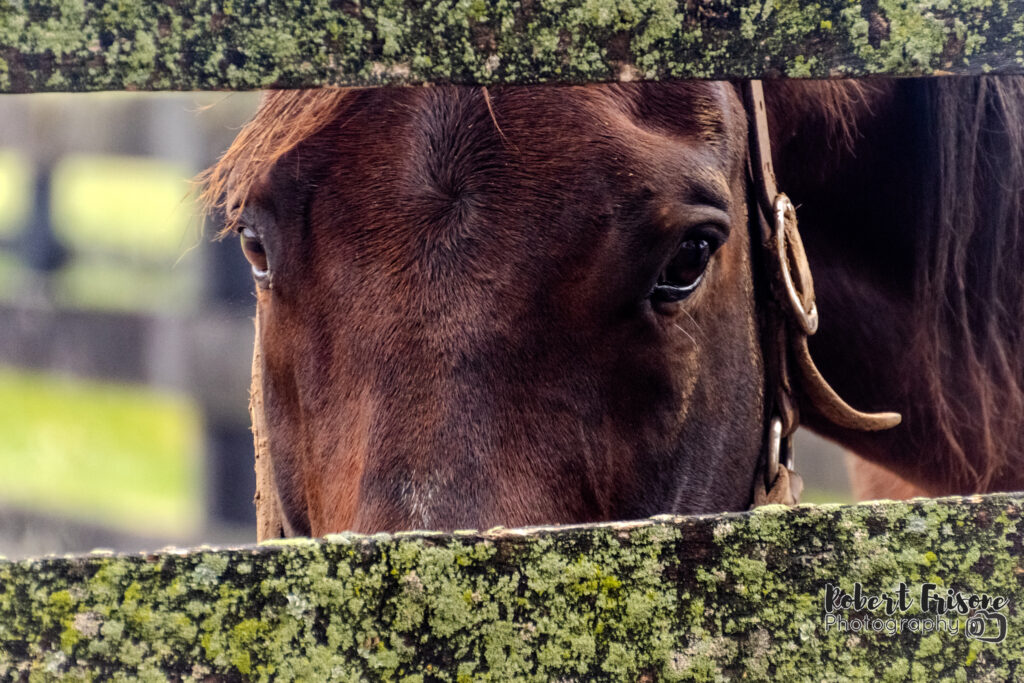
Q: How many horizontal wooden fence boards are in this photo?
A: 2